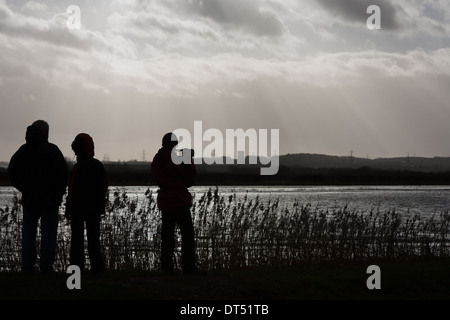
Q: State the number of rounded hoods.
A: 2